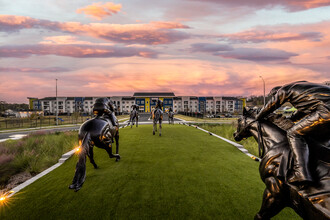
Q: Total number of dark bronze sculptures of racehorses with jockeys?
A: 5